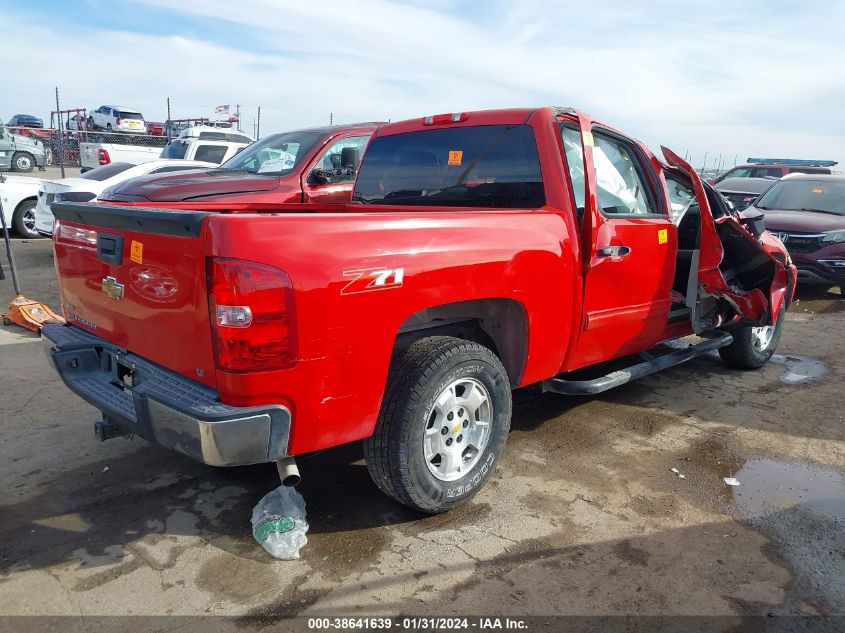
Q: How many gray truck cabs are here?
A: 1